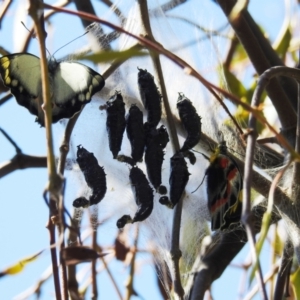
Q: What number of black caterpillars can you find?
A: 8